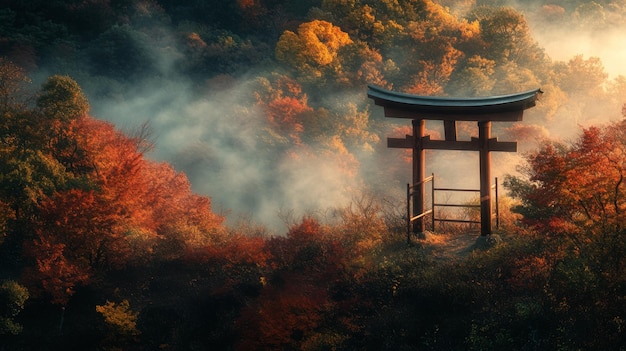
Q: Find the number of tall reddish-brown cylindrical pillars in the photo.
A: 2